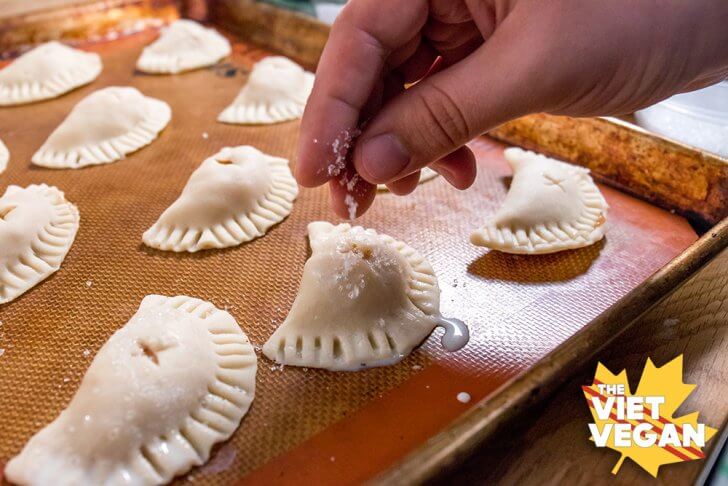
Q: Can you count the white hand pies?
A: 11